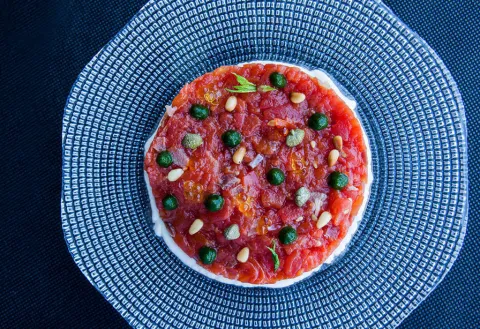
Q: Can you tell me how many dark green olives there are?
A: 11